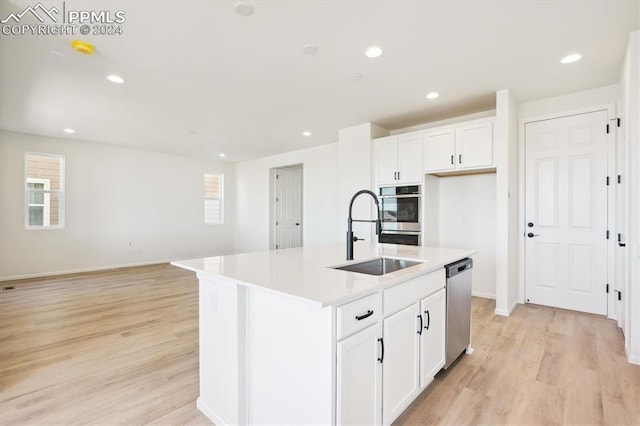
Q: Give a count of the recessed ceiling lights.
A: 7